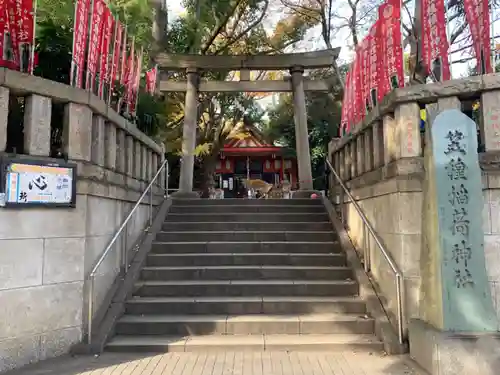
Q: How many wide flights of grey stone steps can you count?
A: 1